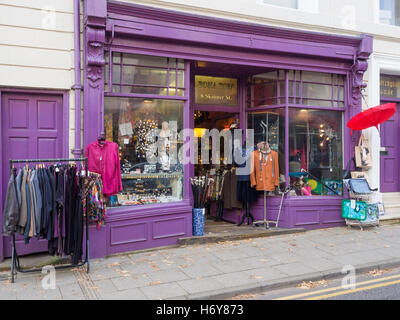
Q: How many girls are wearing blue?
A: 0